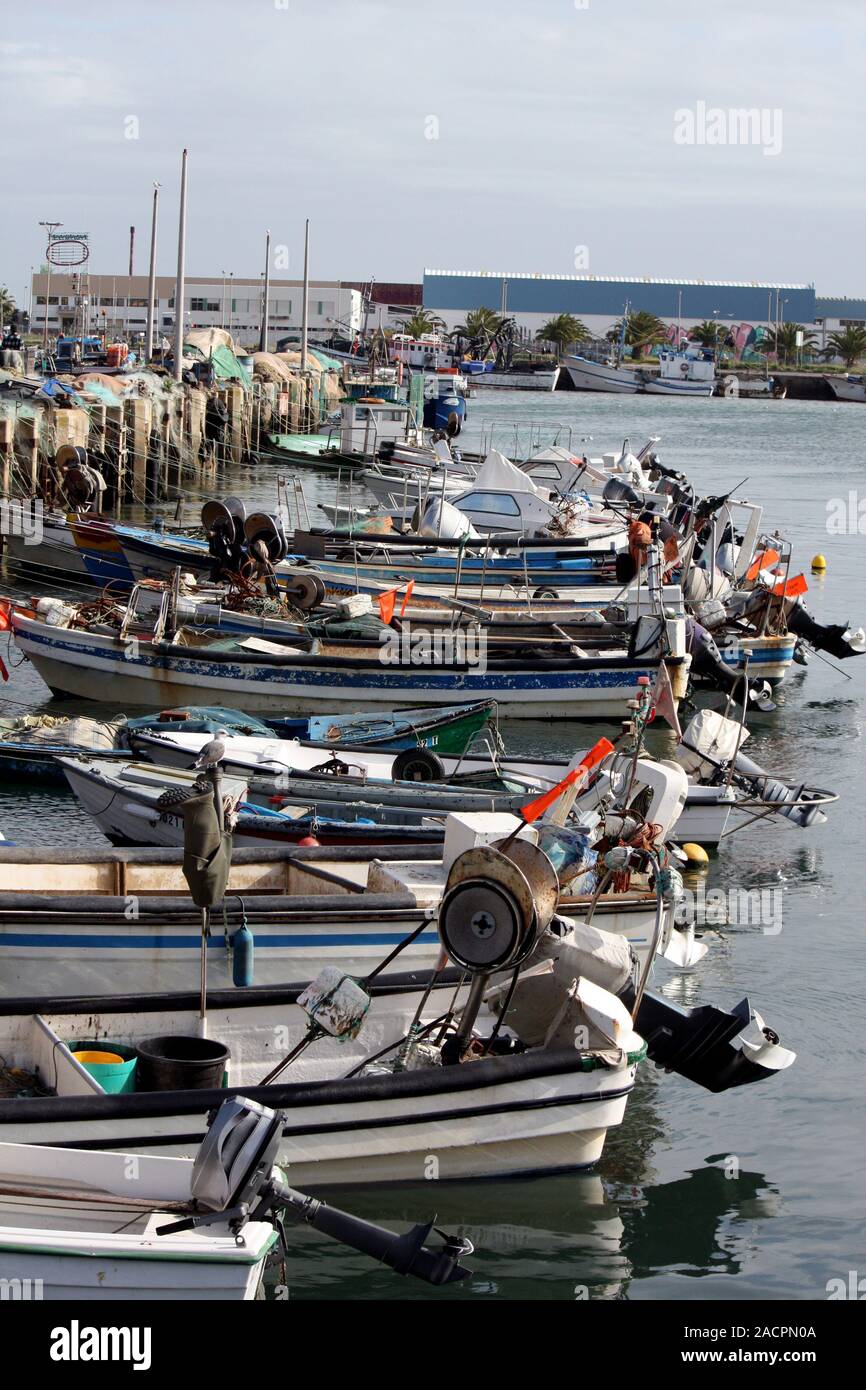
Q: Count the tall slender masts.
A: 4